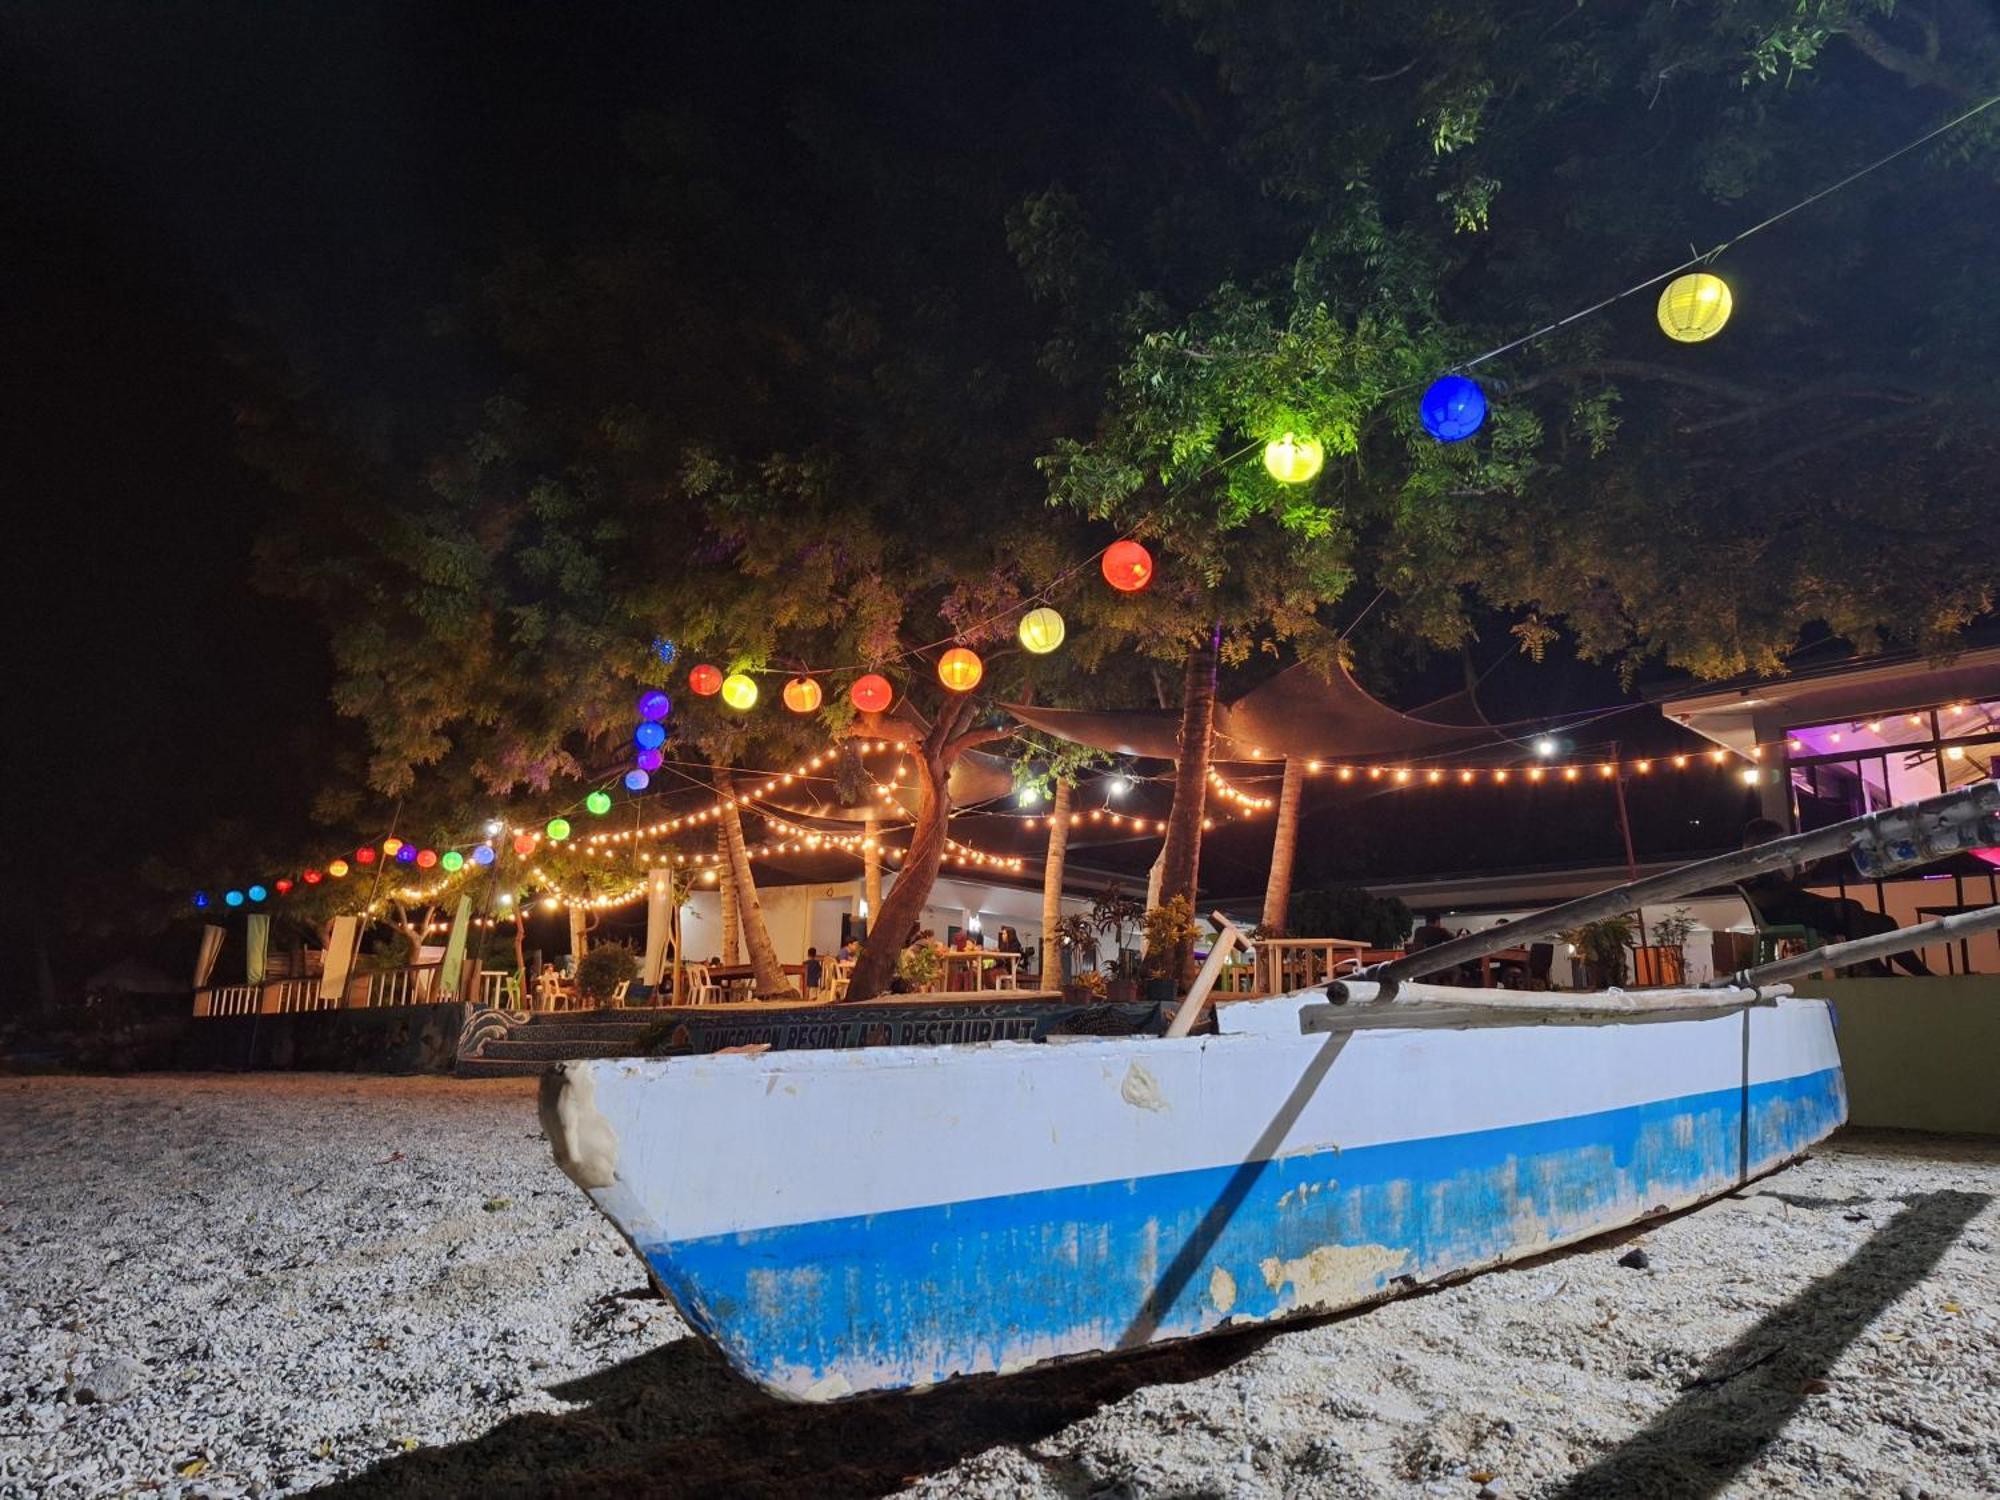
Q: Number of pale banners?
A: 5